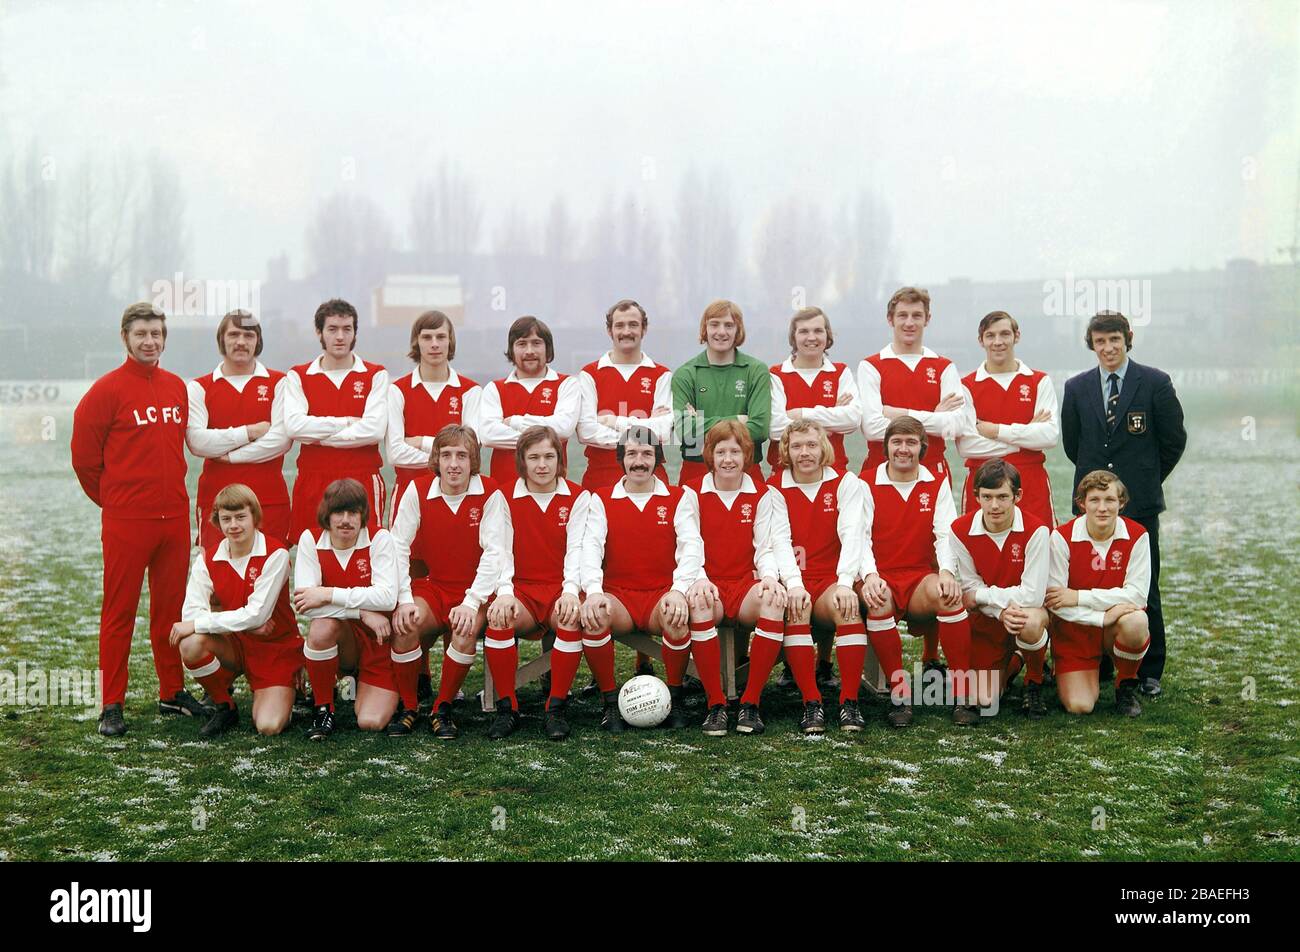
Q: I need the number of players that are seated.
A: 6